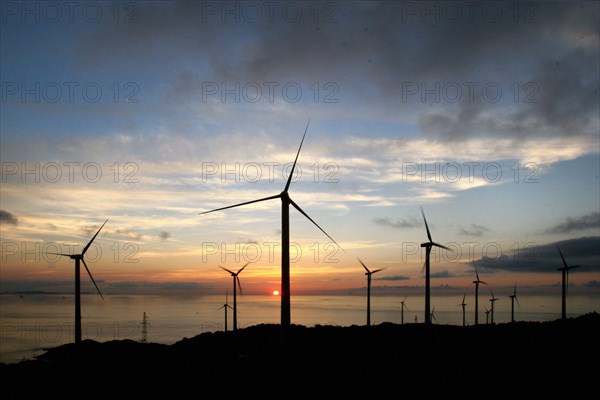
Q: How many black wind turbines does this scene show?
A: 14